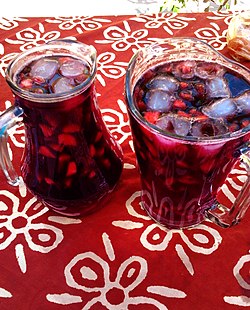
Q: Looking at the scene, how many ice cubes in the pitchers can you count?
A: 12